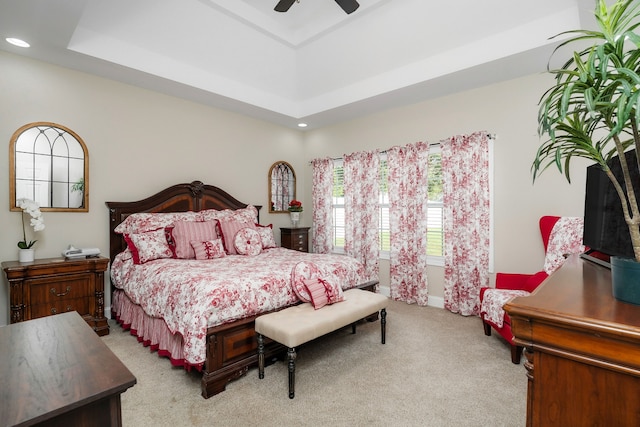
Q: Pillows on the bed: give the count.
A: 10